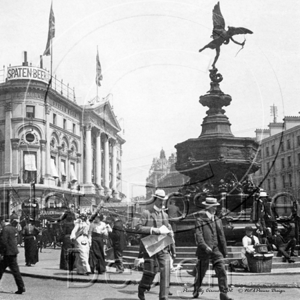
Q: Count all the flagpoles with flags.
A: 2